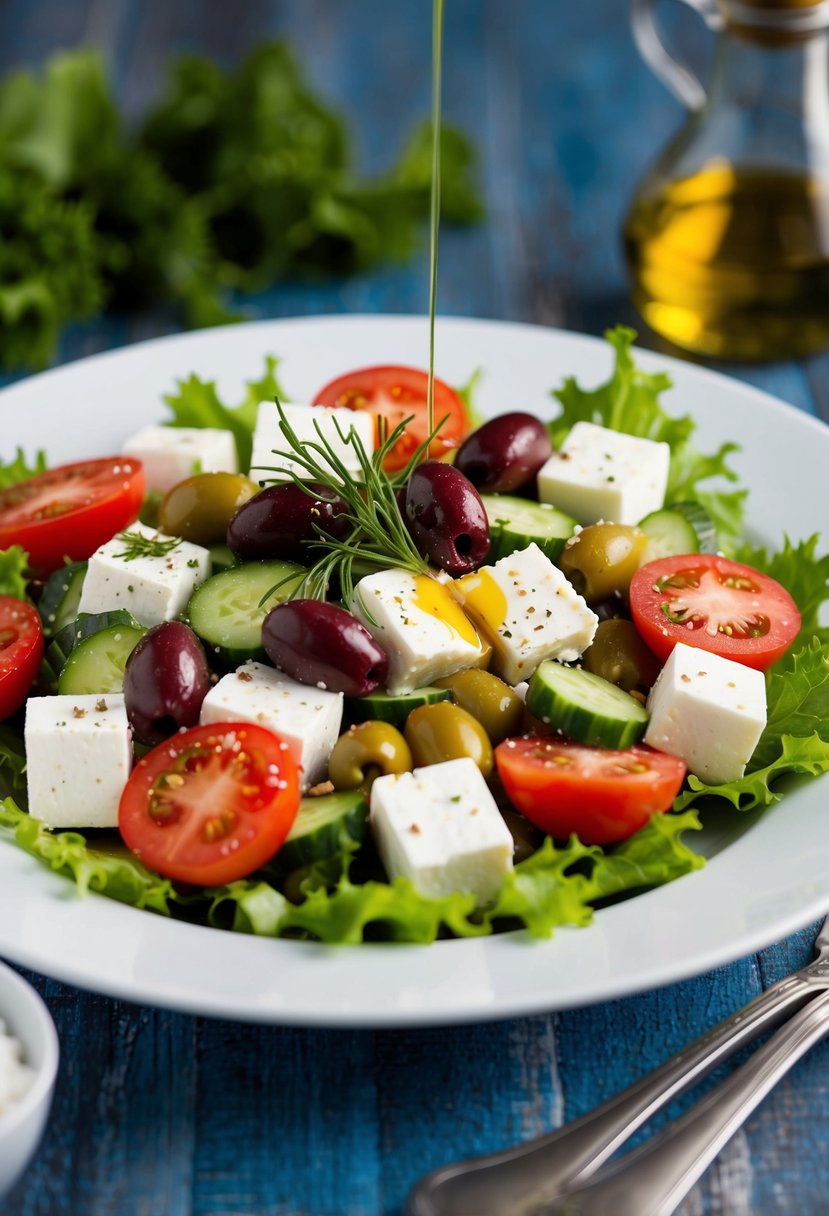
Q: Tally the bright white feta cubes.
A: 10